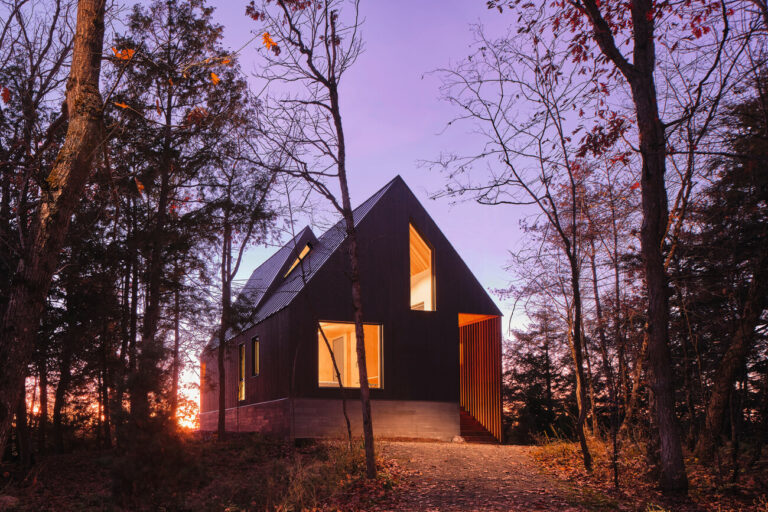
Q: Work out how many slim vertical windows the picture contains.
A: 2